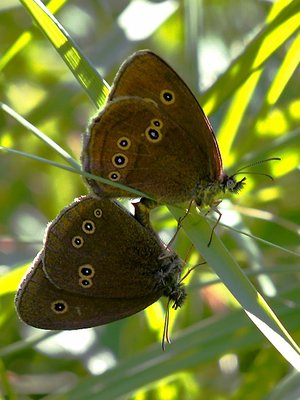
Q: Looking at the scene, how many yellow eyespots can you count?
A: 12